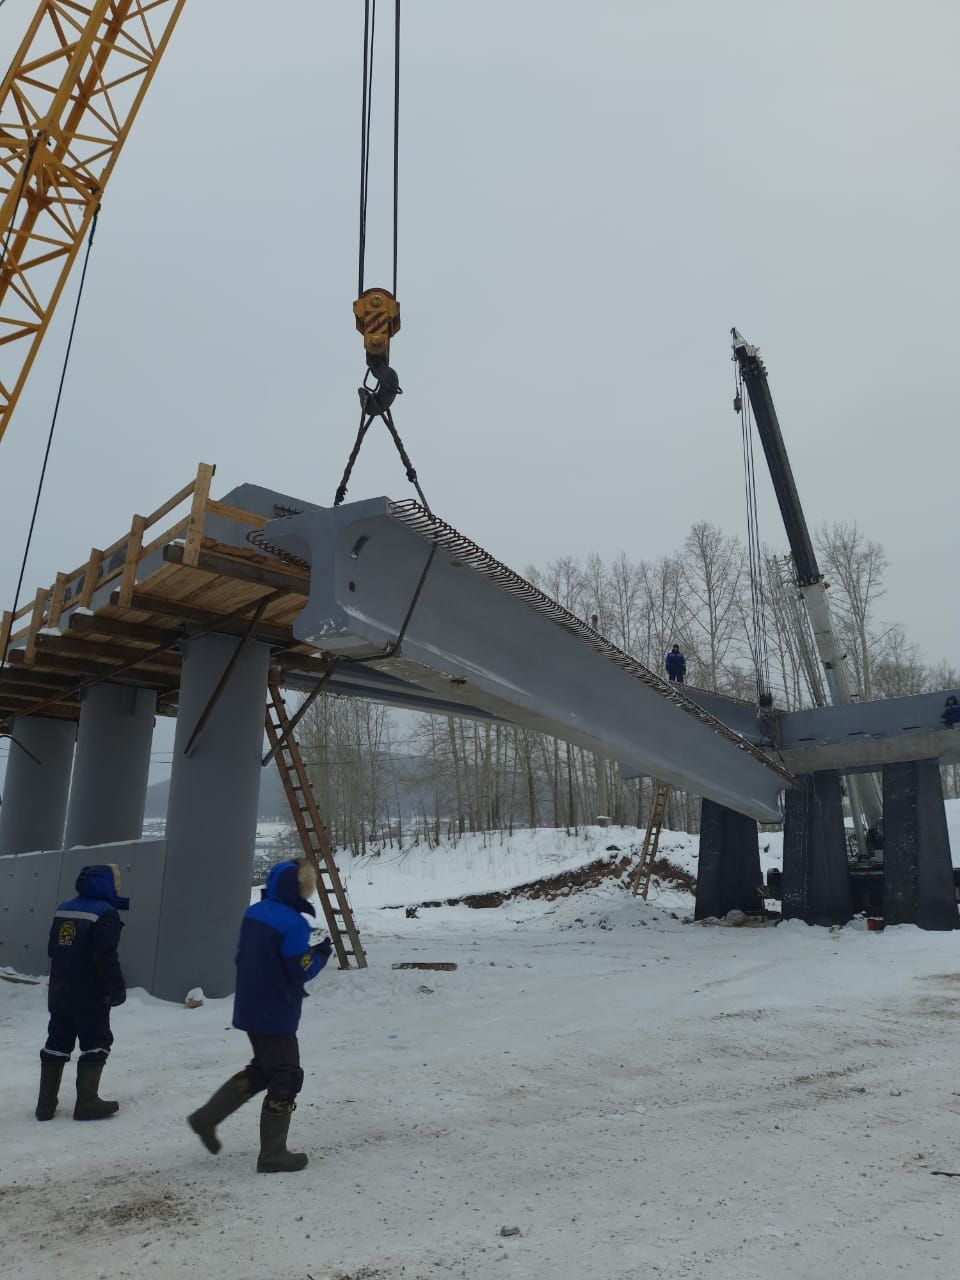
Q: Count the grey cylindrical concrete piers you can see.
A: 3